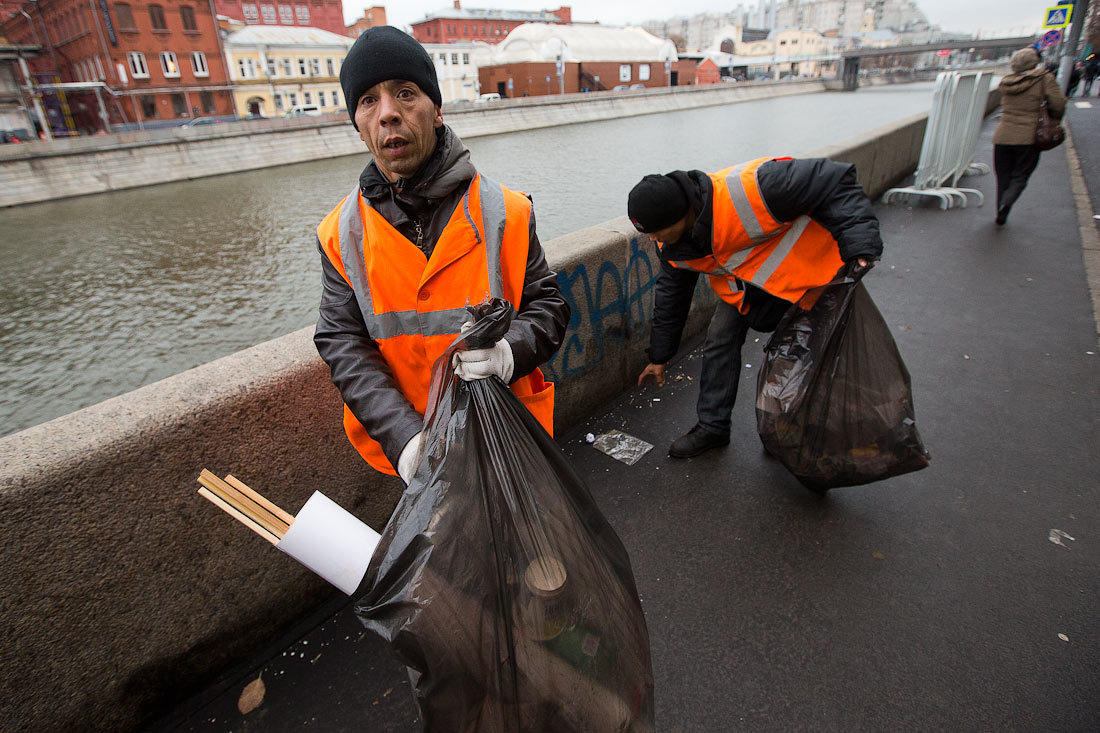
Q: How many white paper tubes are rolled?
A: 1